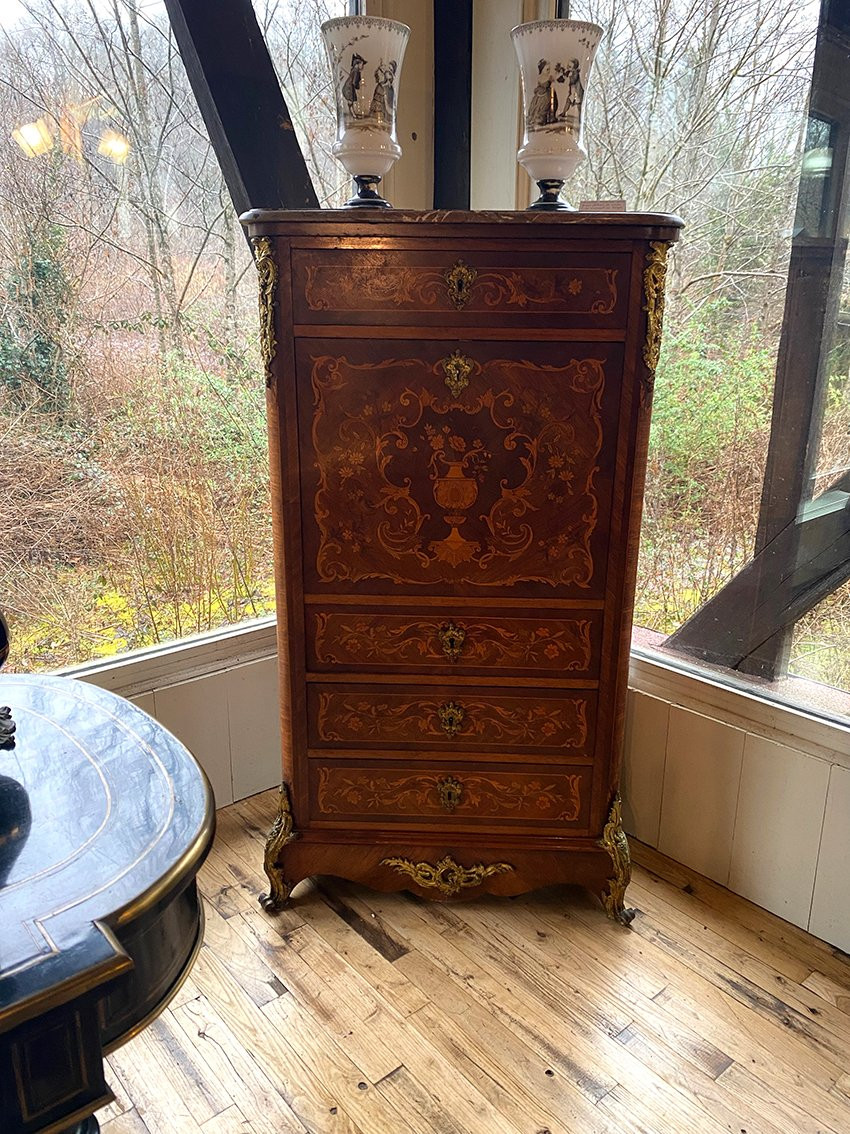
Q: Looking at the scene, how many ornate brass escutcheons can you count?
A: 5